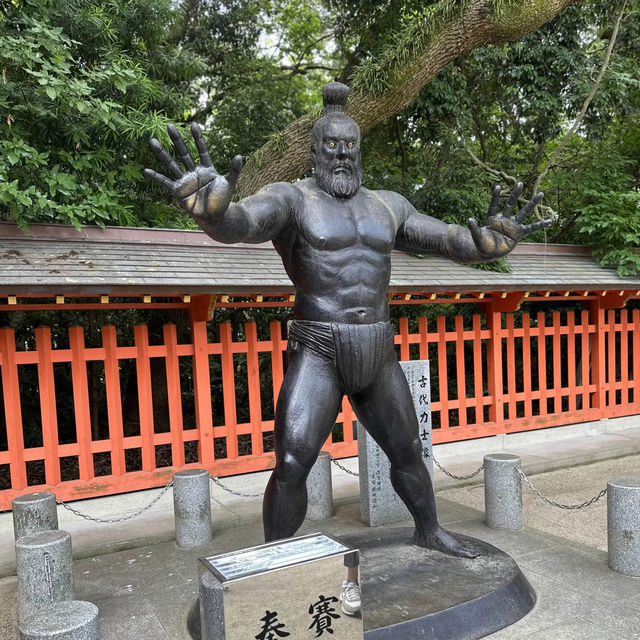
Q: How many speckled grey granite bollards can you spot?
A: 7